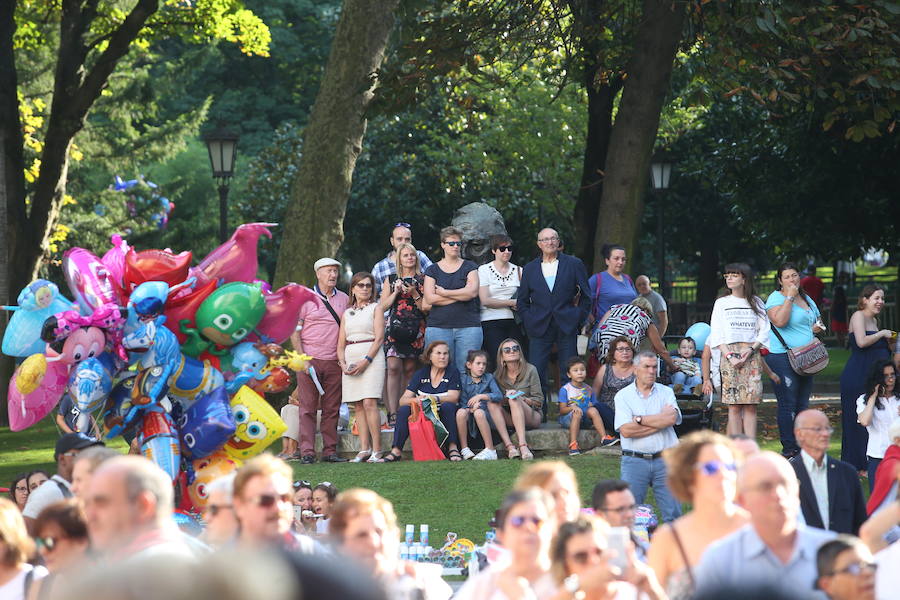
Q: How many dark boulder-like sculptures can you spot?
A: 1